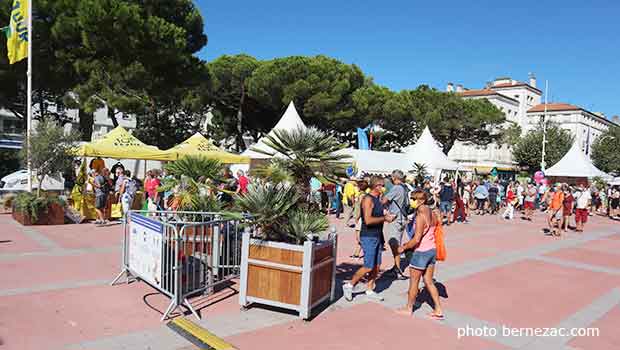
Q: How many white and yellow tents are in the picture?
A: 5